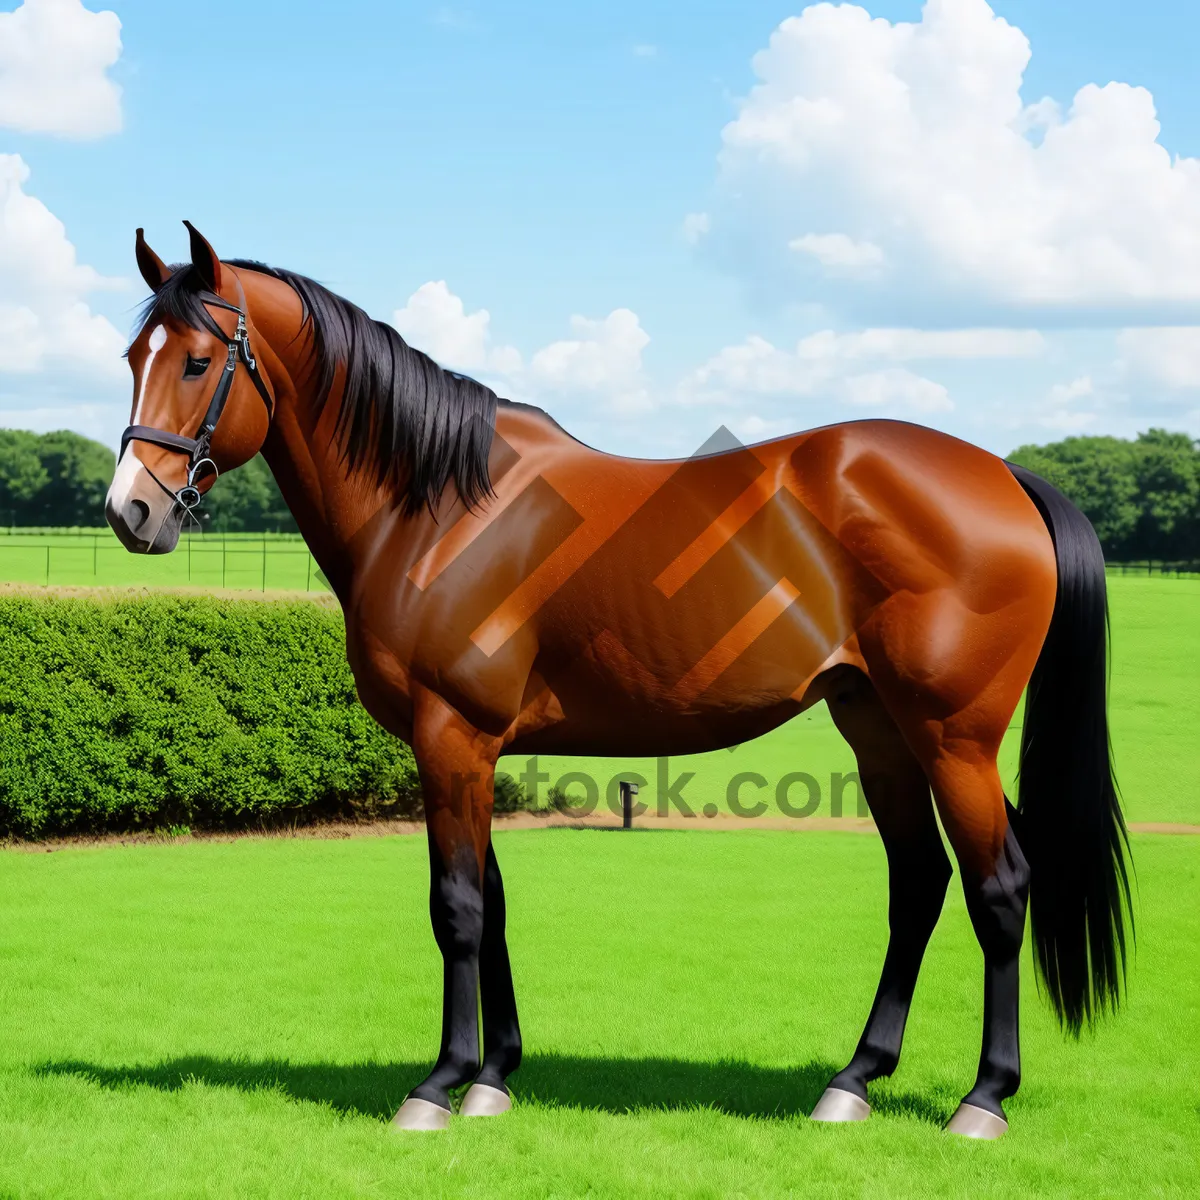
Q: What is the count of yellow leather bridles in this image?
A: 0